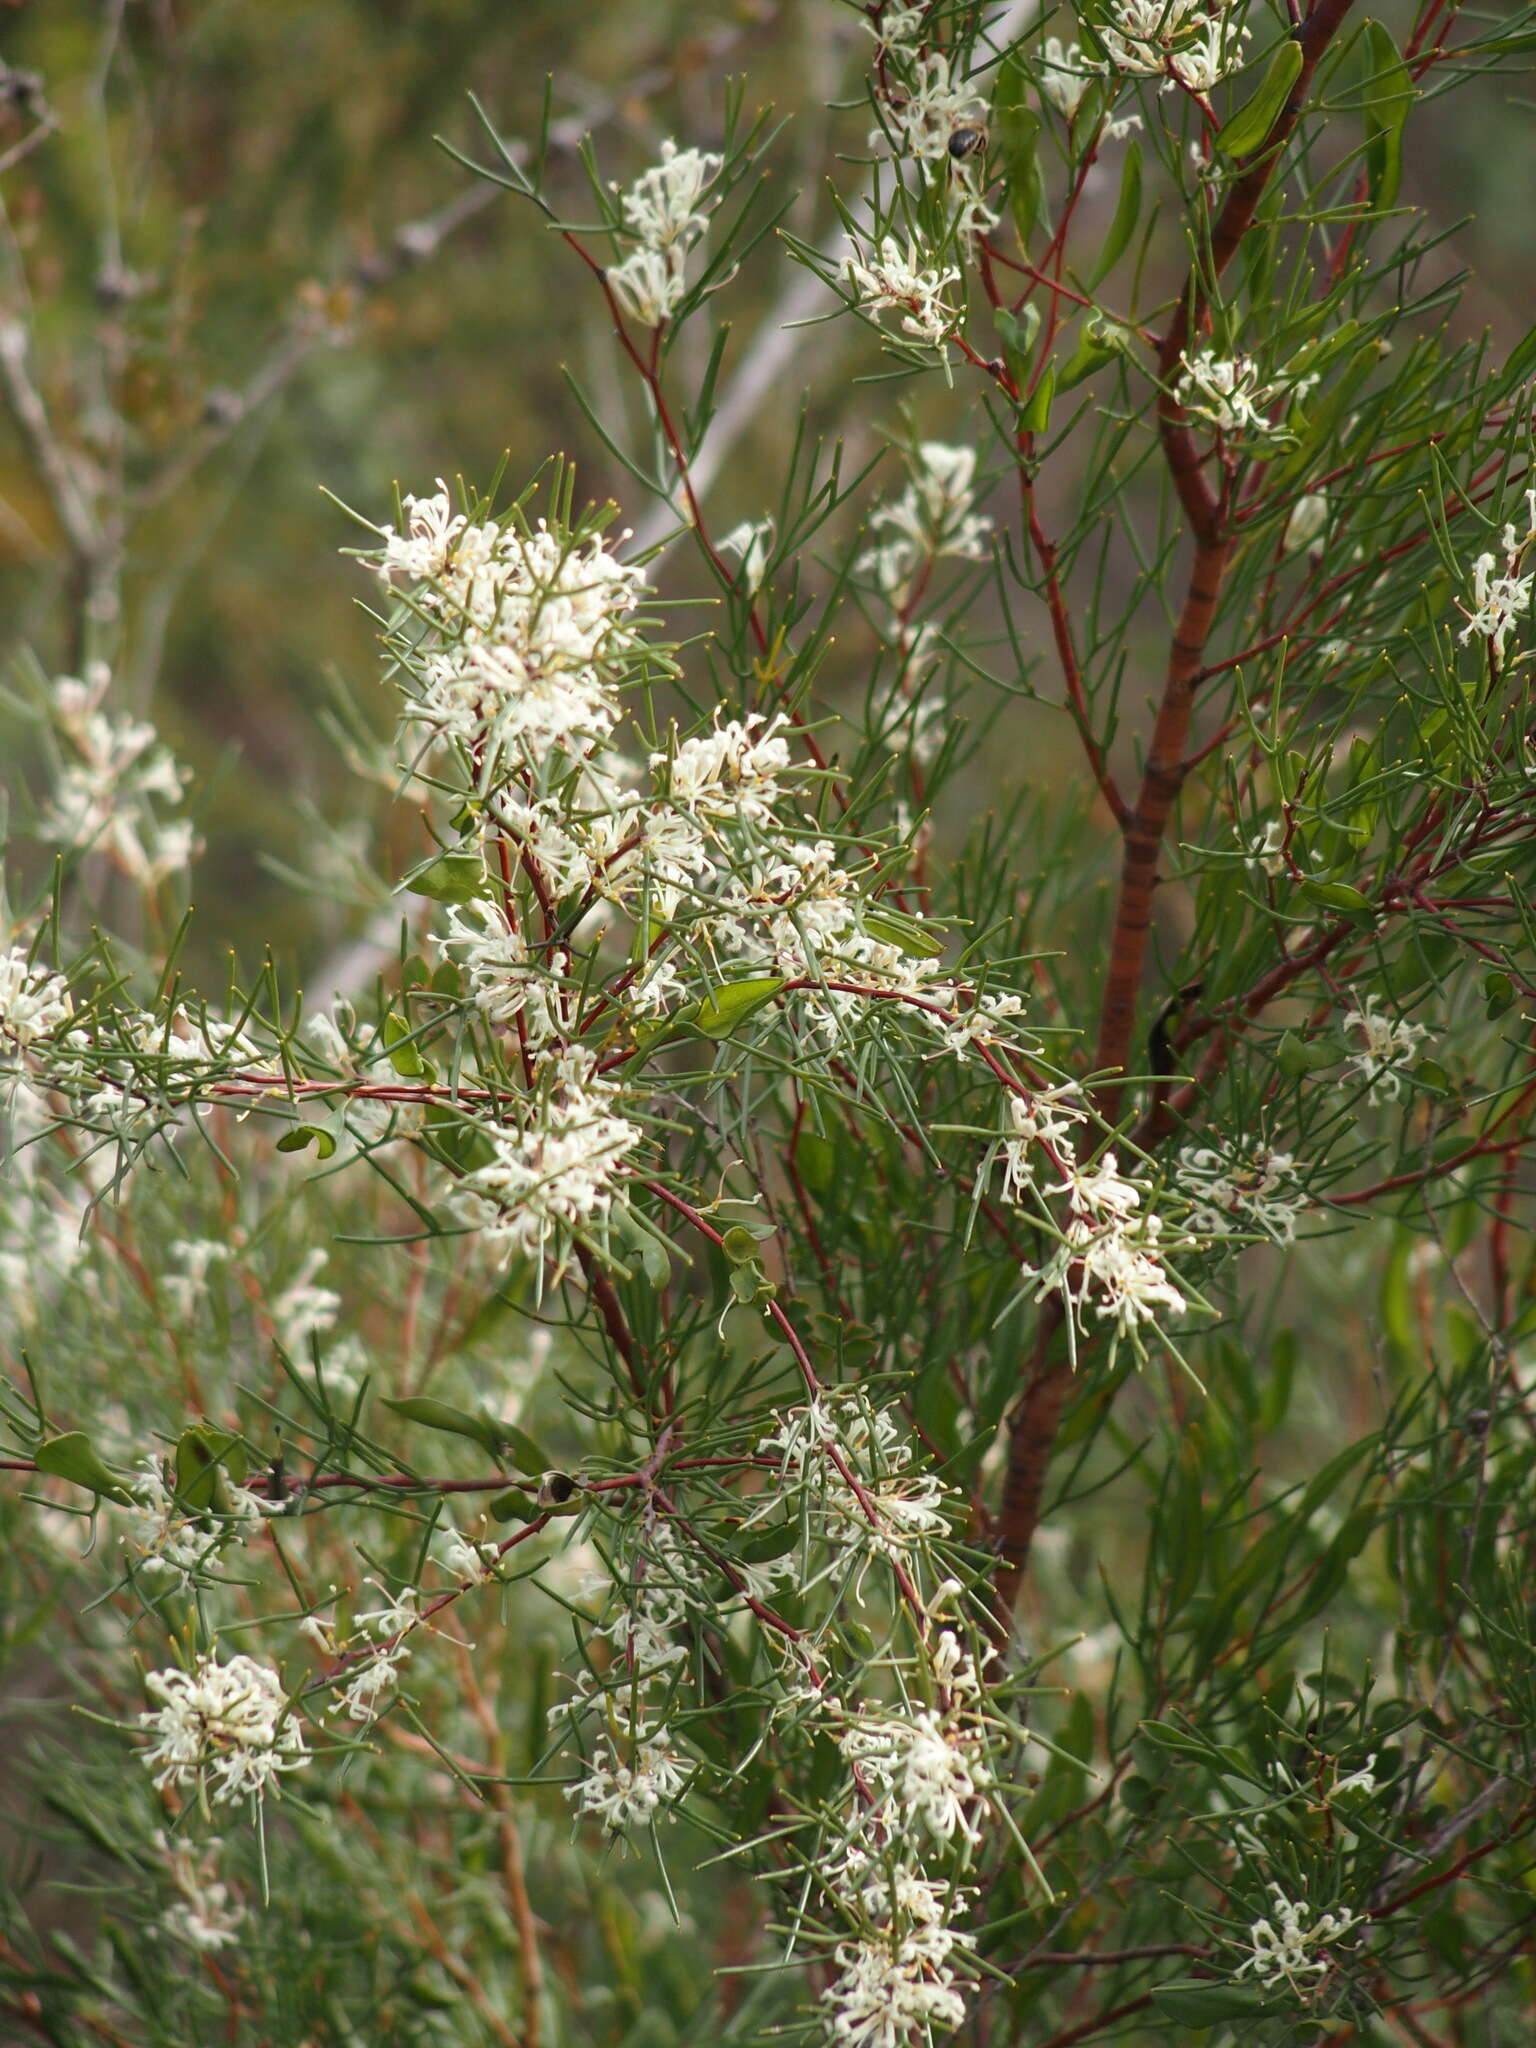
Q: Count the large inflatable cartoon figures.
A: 0